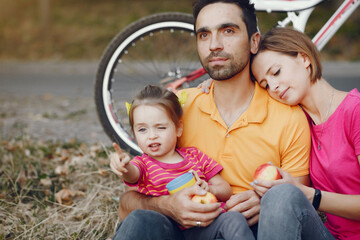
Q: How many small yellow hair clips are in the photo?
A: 2